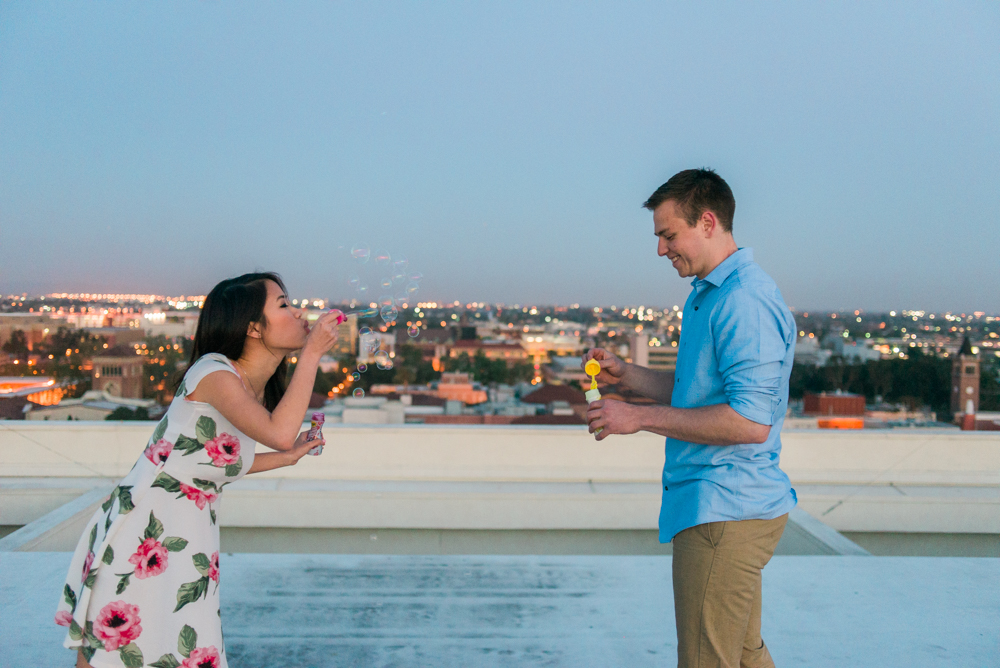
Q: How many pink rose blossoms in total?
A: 9